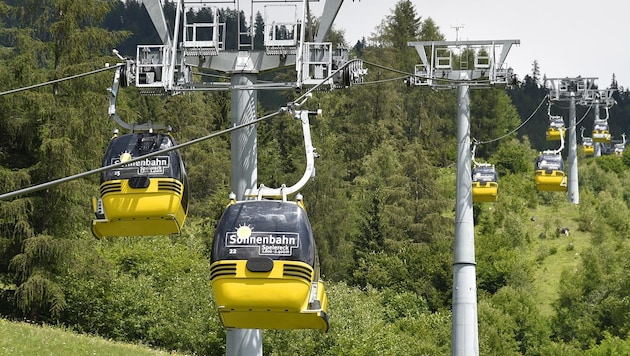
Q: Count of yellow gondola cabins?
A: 8